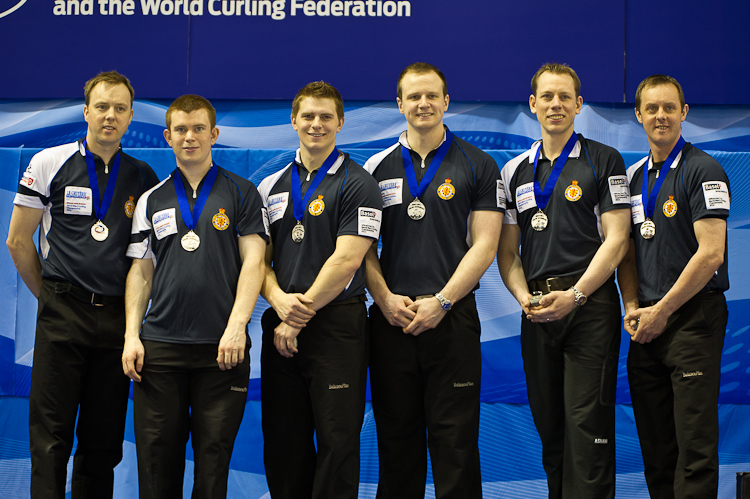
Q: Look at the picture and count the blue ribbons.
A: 6